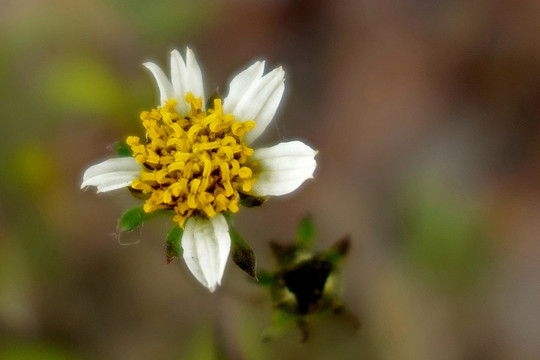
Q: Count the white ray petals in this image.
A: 5